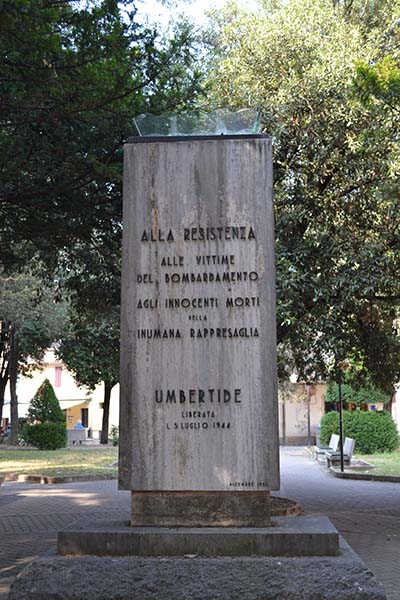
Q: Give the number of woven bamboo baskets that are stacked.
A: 0